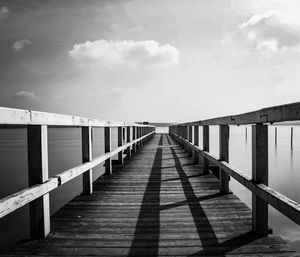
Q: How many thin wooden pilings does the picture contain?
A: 3